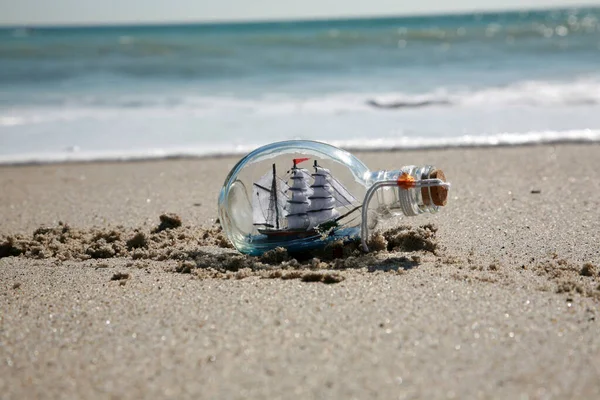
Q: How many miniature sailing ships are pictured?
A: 1